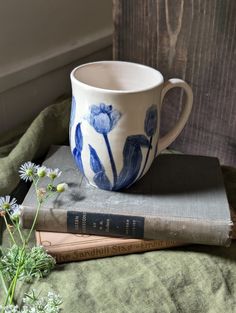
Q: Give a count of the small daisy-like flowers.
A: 6